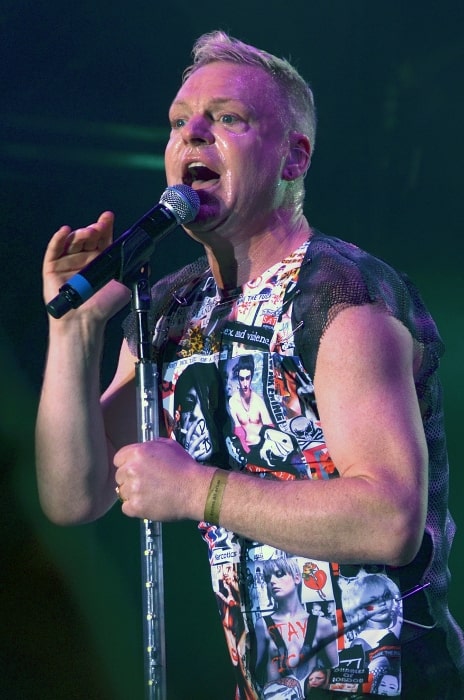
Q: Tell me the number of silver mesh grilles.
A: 1